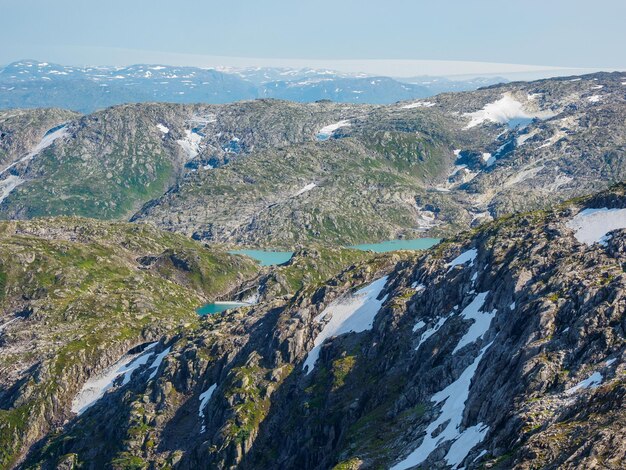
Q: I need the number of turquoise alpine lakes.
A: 3